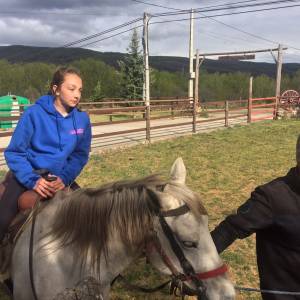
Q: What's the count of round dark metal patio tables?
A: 0